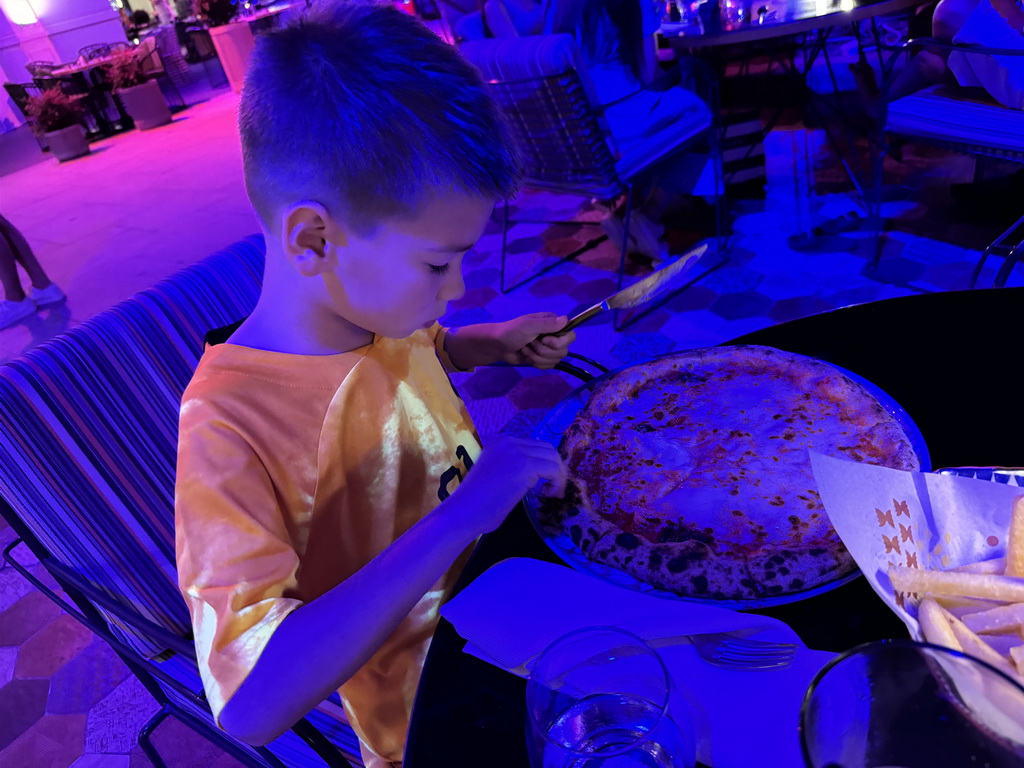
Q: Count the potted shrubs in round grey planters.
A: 2